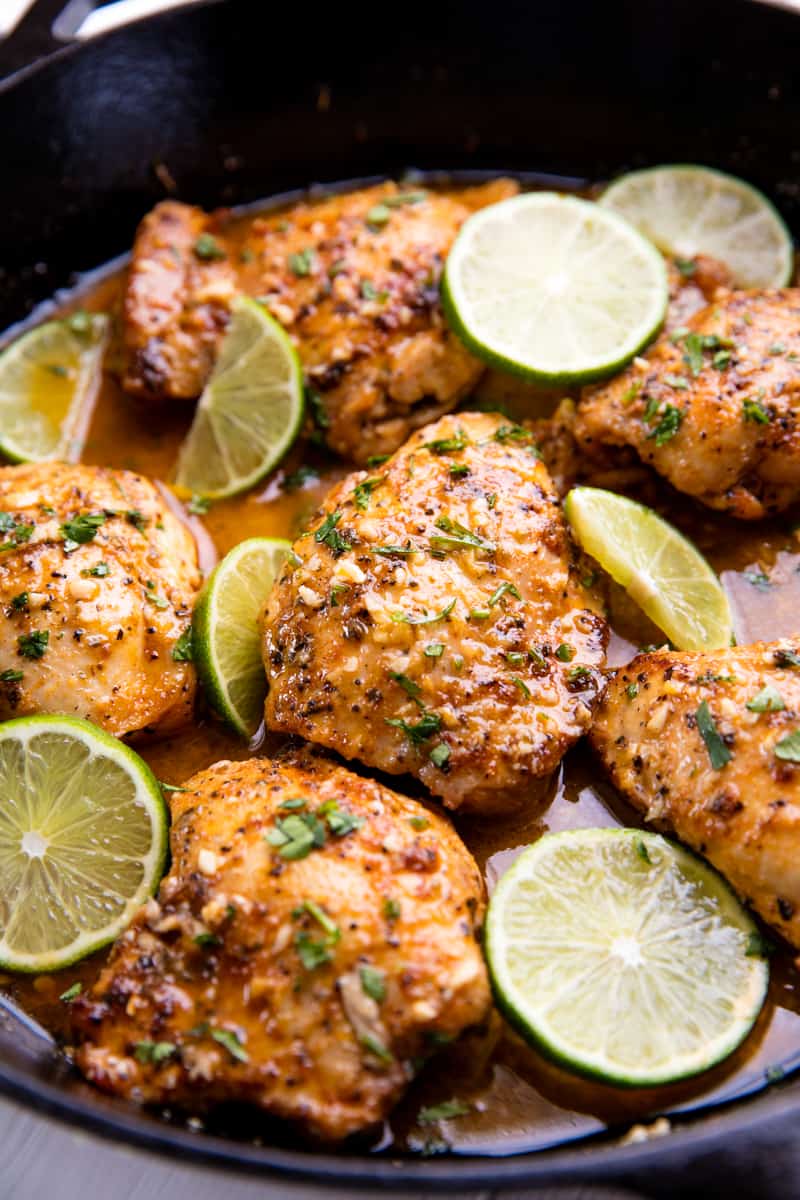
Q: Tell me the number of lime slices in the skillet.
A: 8